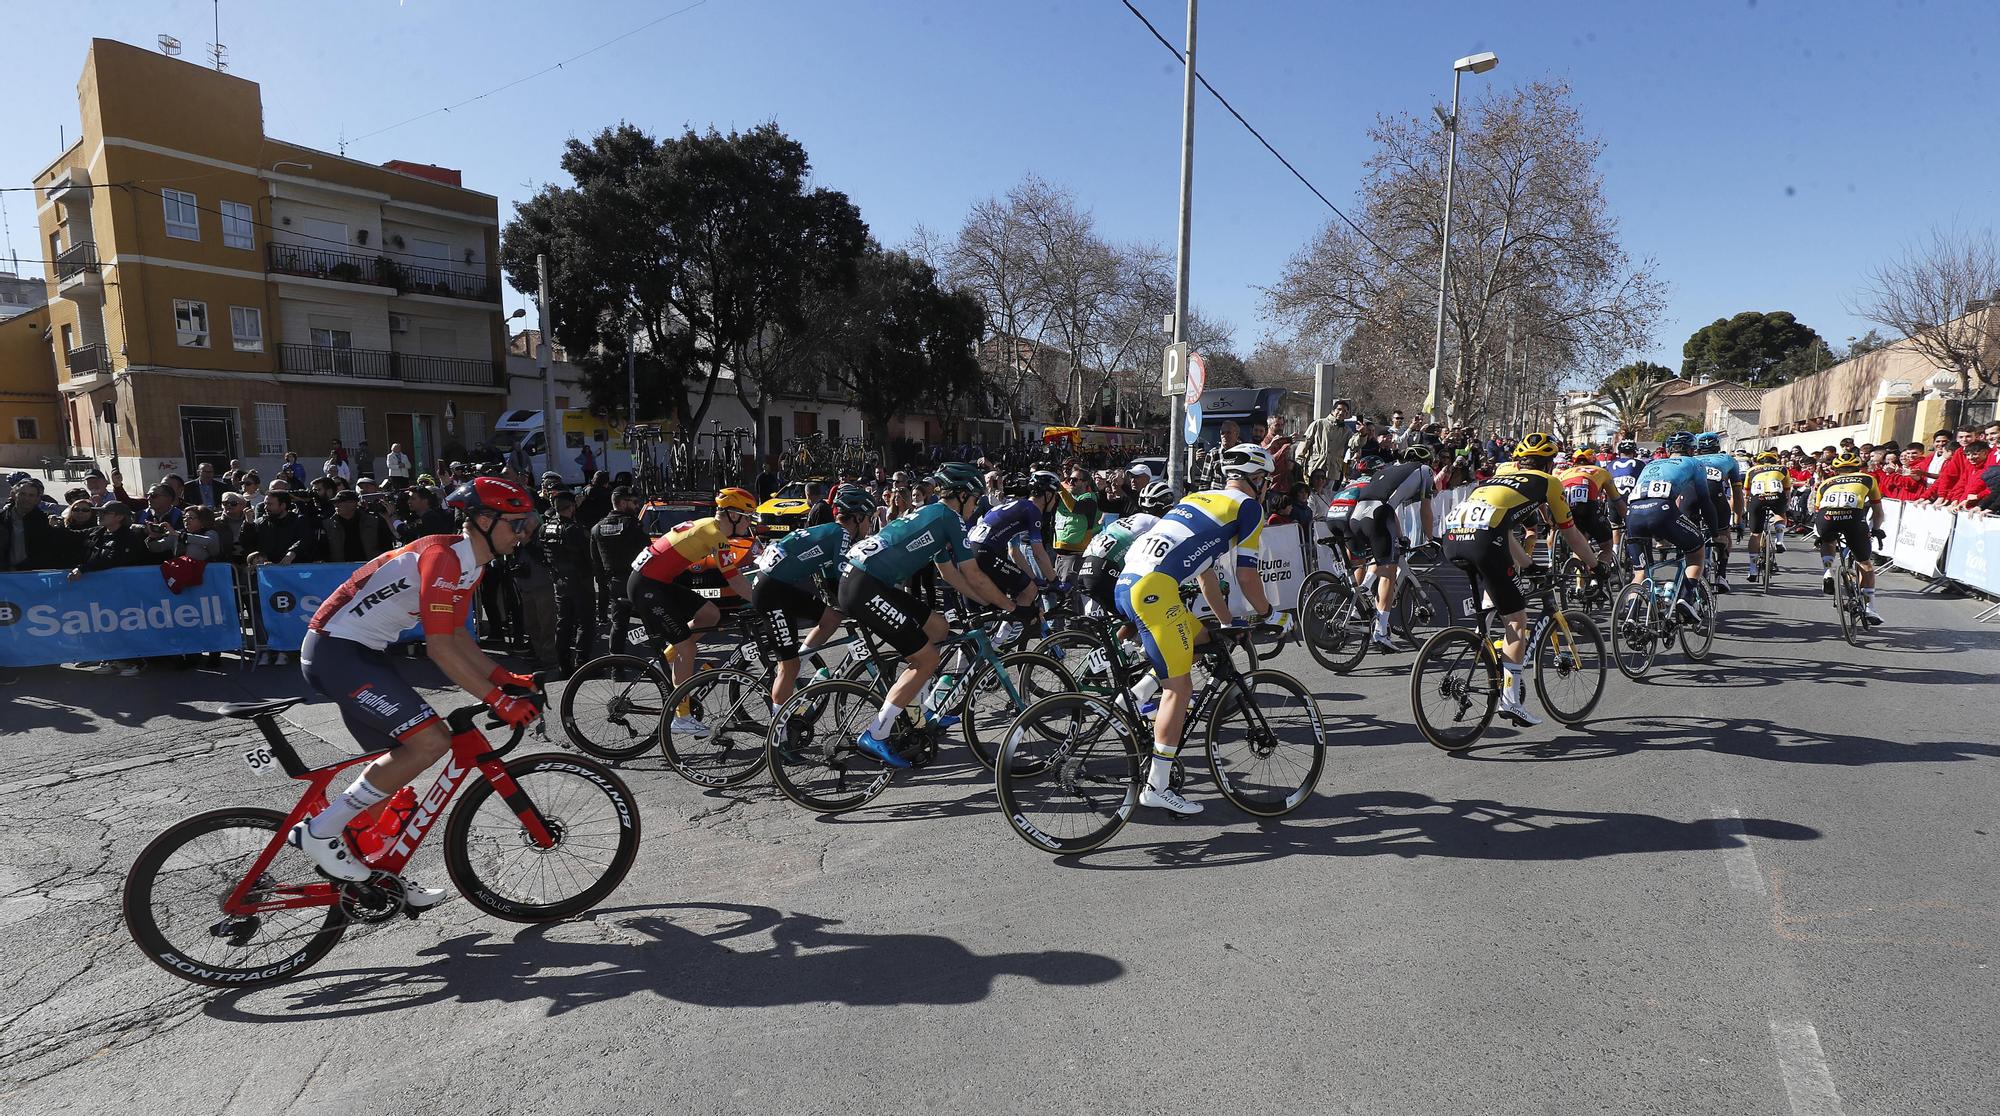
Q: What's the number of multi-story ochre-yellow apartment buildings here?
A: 1